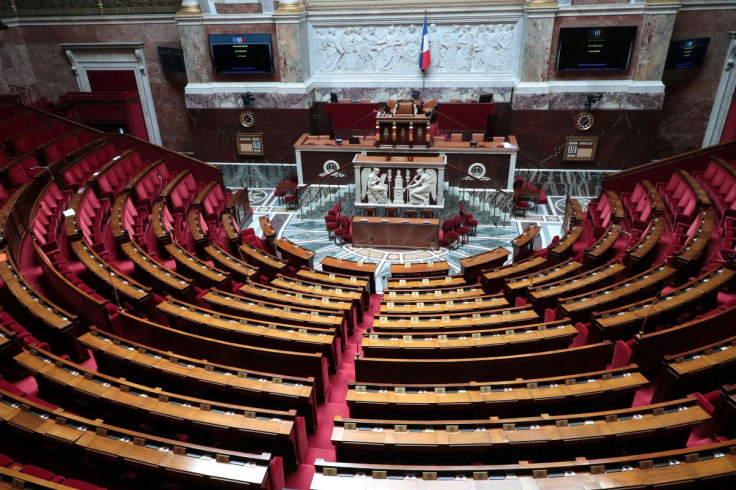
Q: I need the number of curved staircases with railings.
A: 2